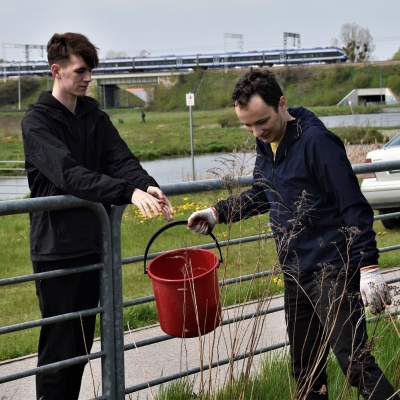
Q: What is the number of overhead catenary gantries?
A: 3